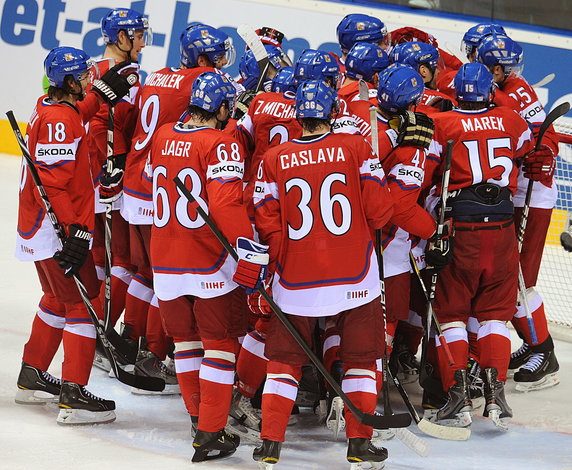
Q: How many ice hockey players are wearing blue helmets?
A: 15